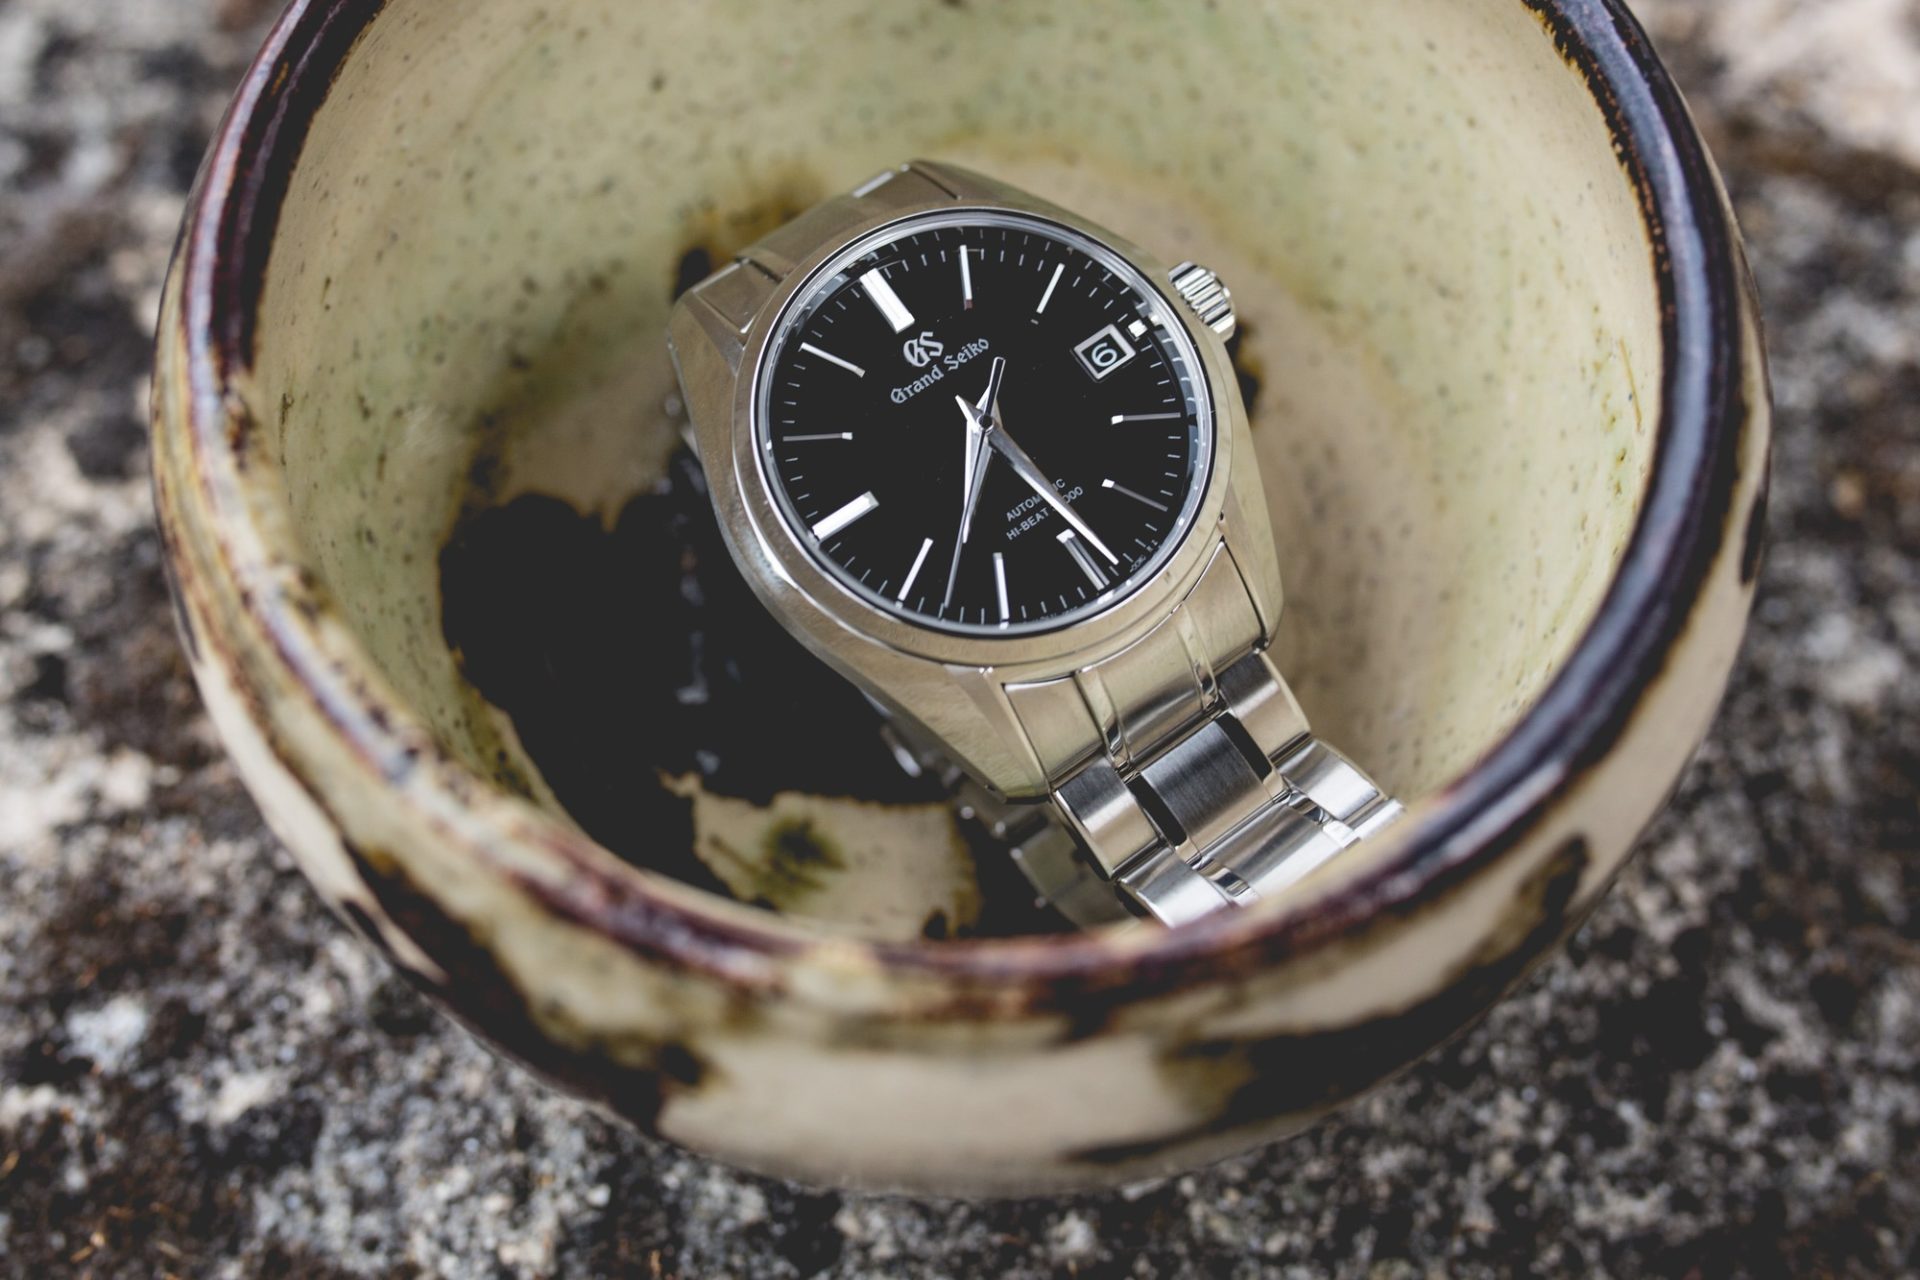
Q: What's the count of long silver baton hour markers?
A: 11